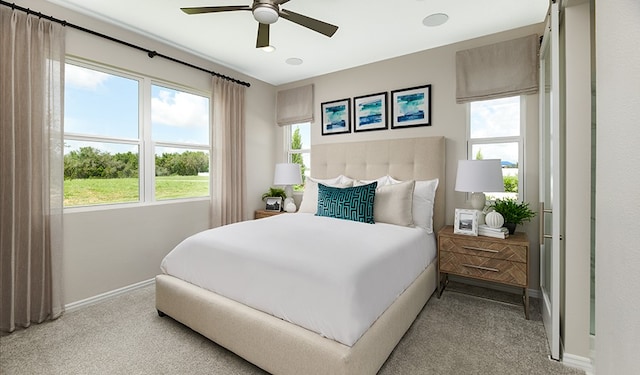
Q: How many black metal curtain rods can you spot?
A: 1